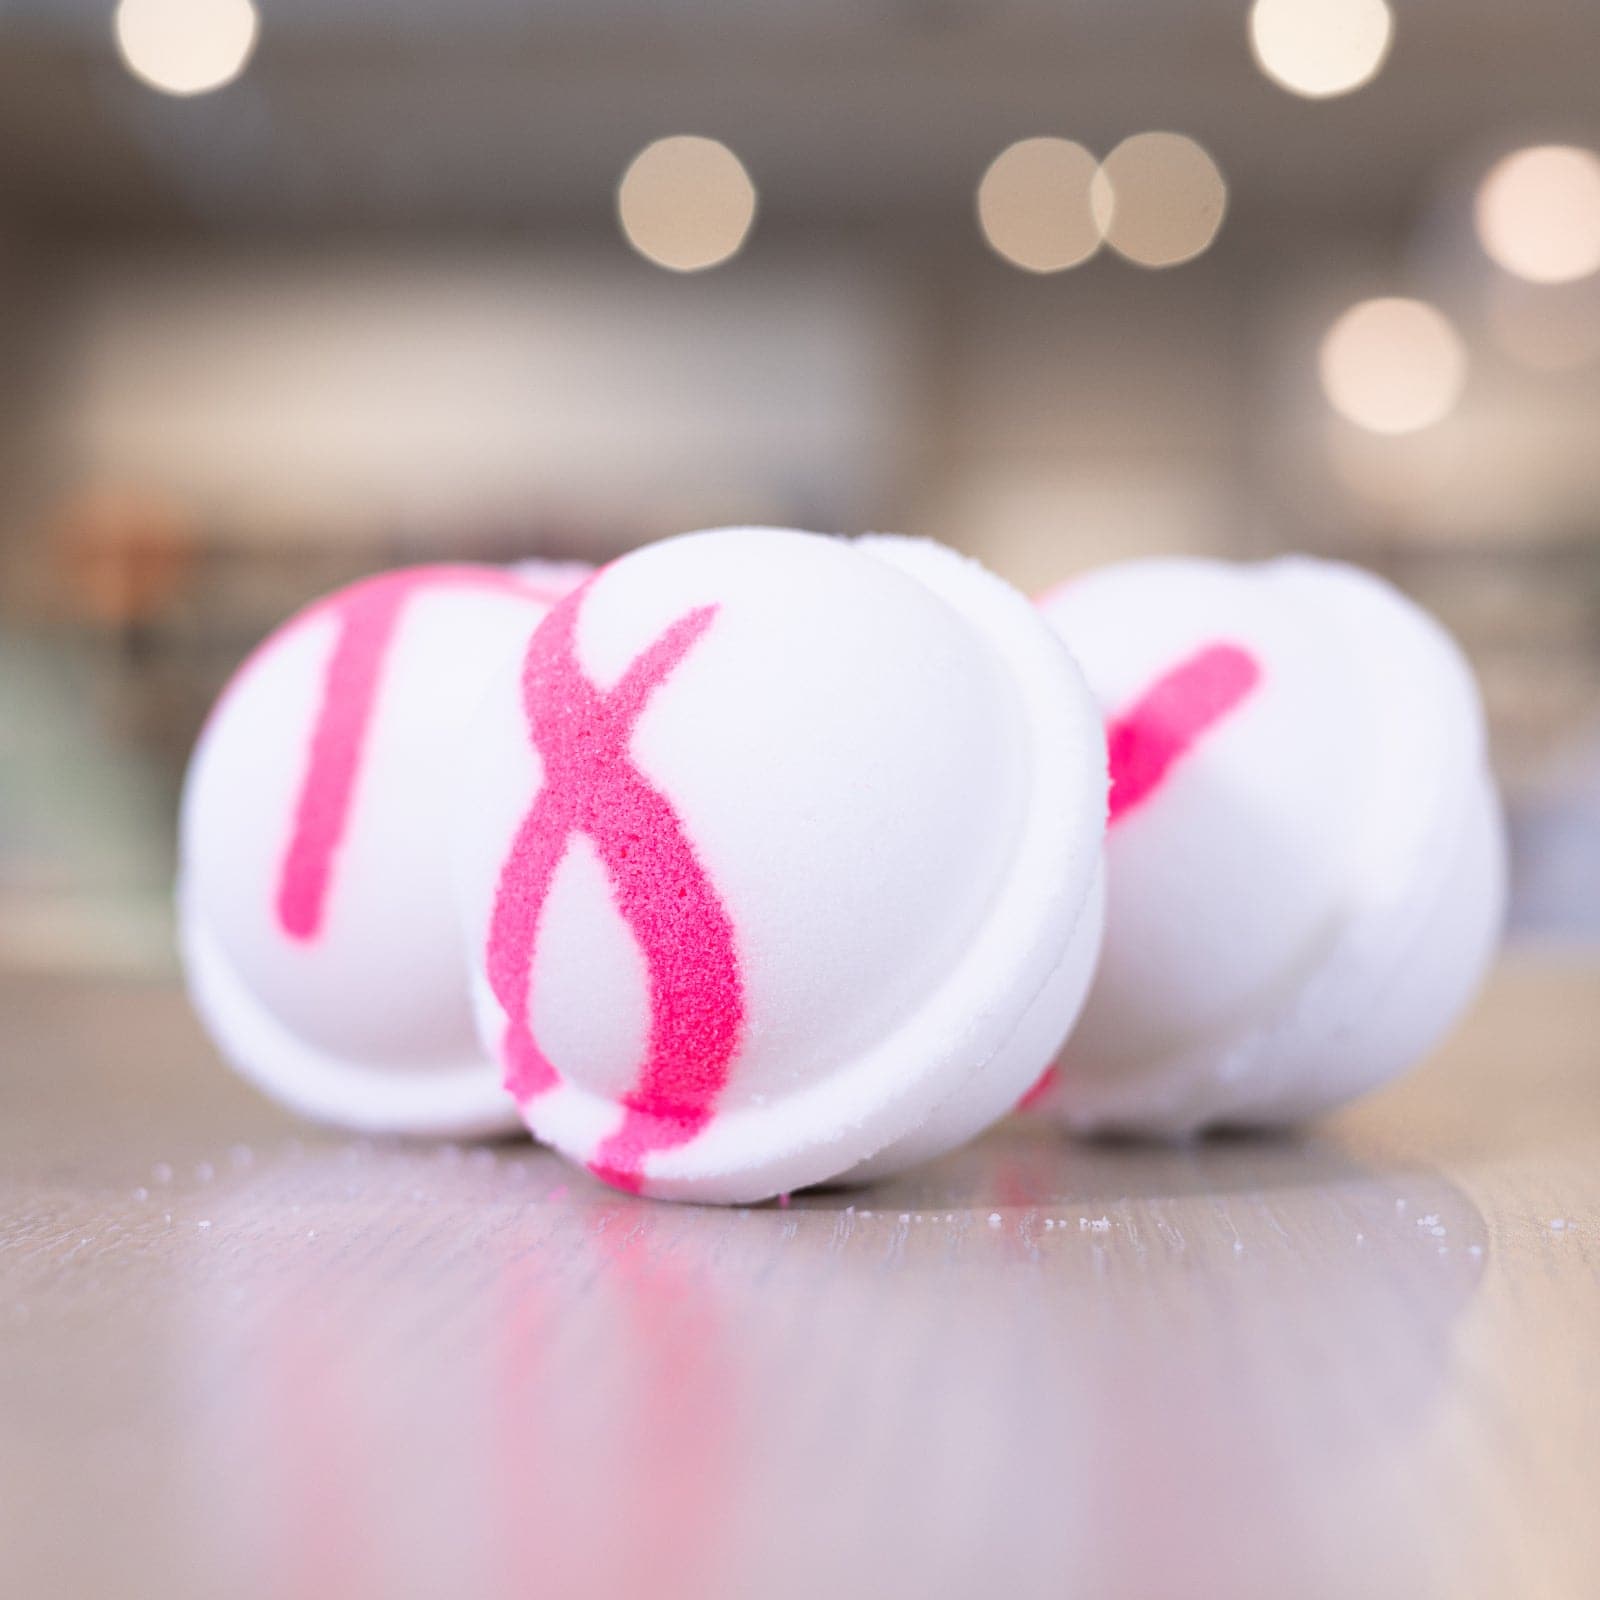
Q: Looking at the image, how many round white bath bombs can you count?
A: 3